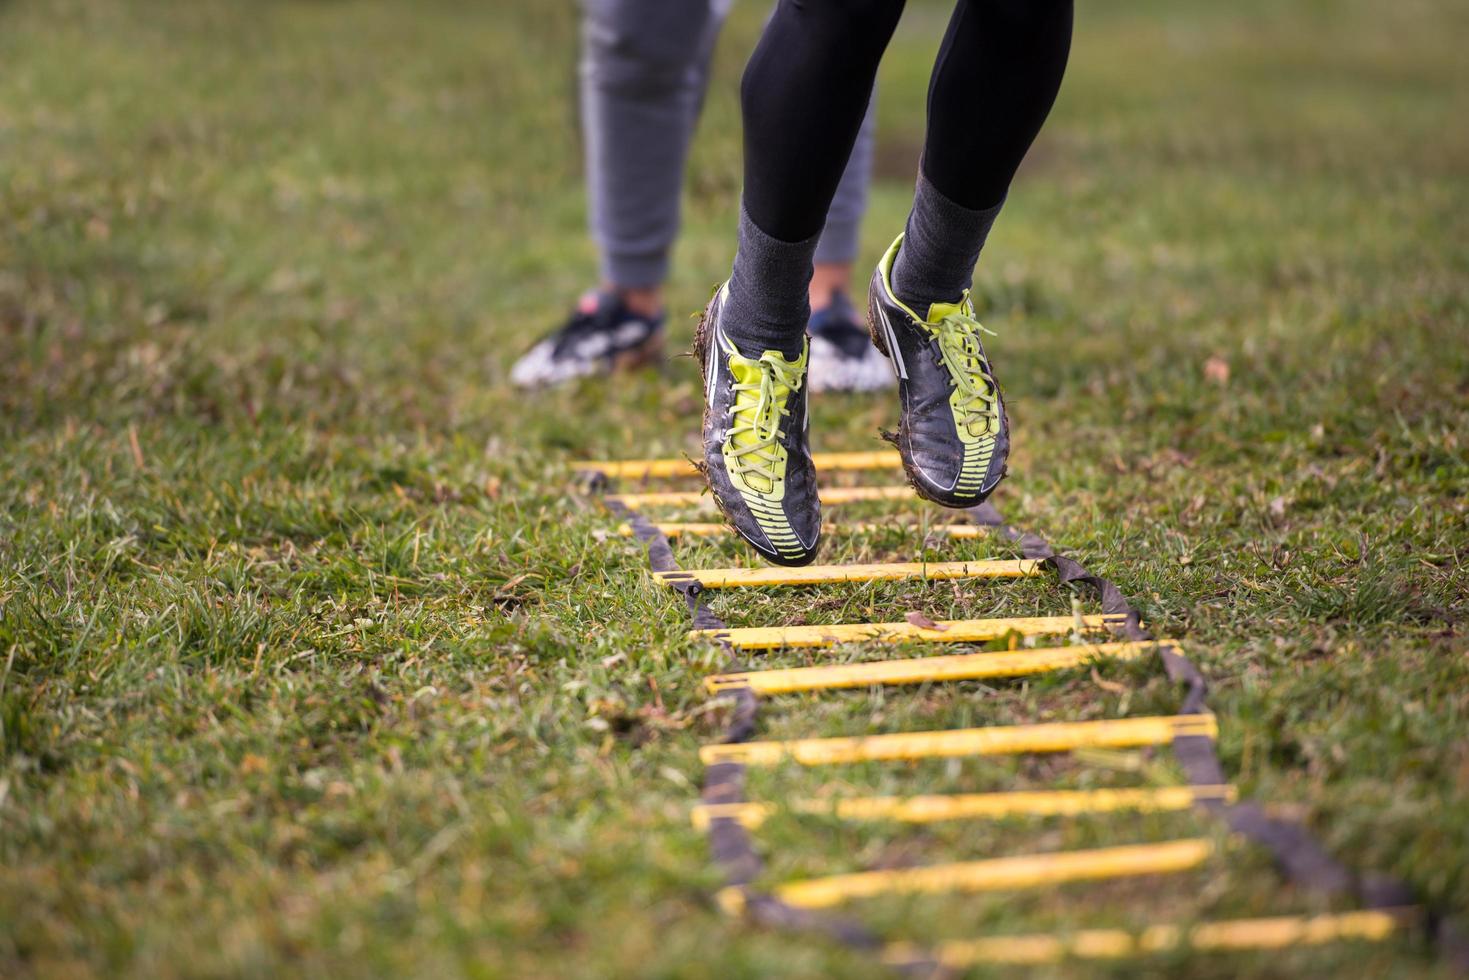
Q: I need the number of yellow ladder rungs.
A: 10